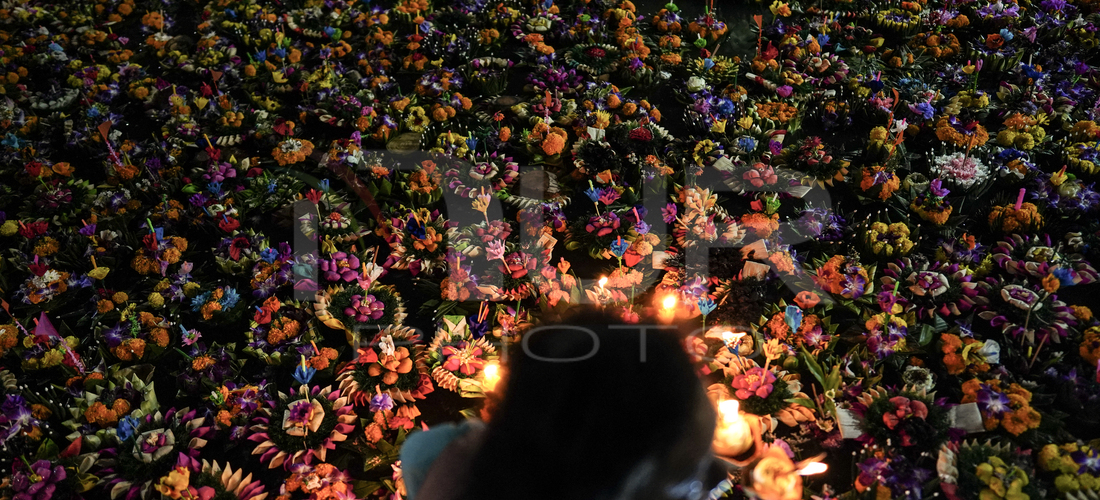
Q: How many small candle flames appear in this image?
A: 6